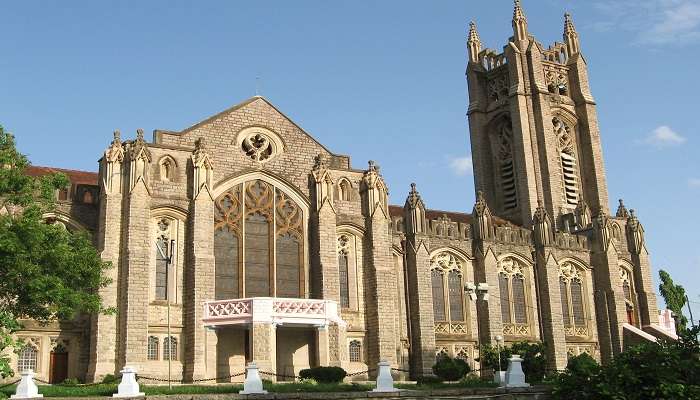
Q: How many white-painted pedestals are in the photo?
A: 5